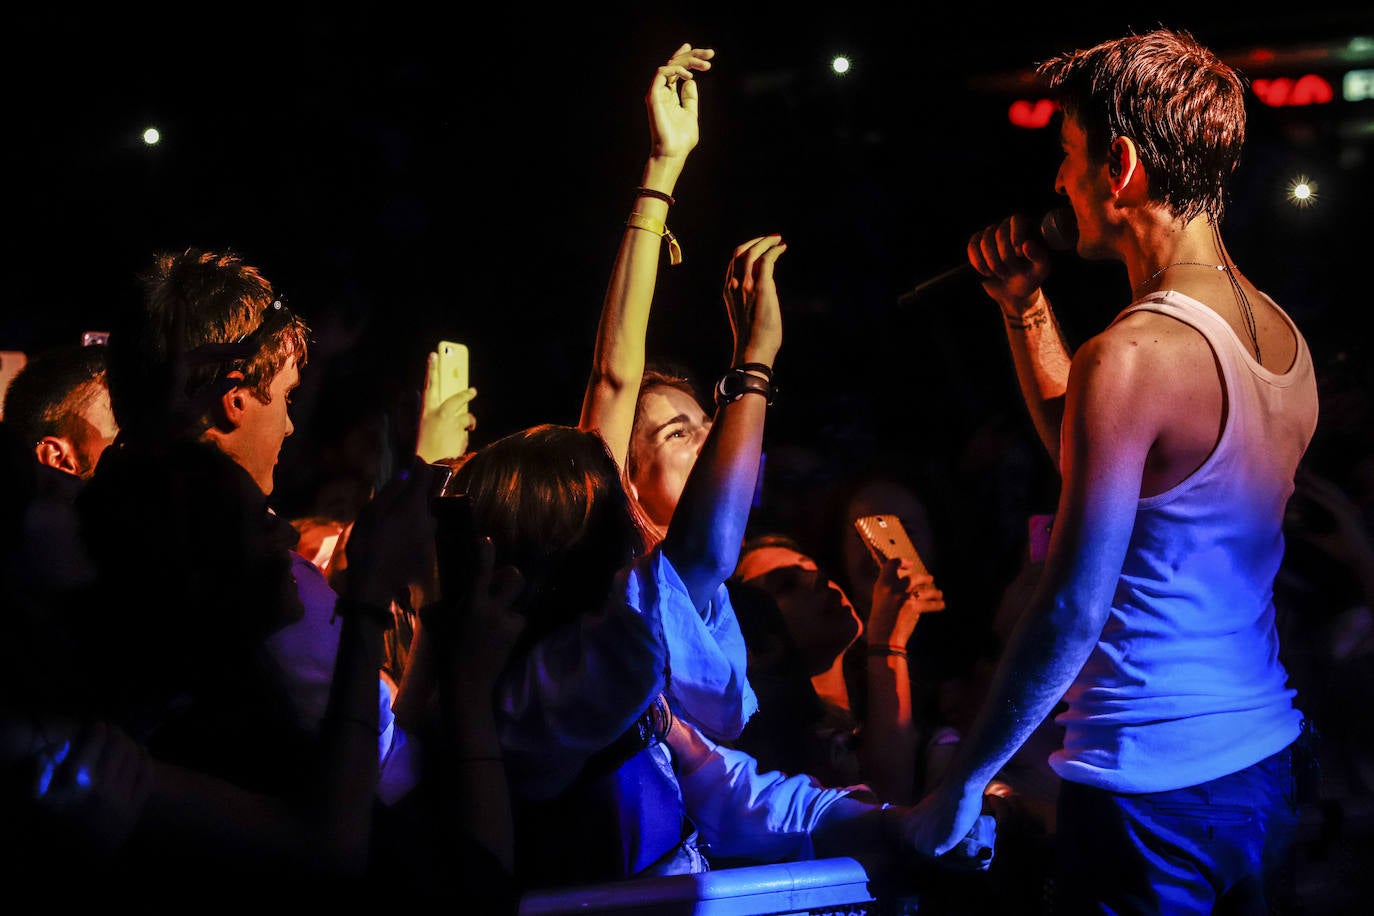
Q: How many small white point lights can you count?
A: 3